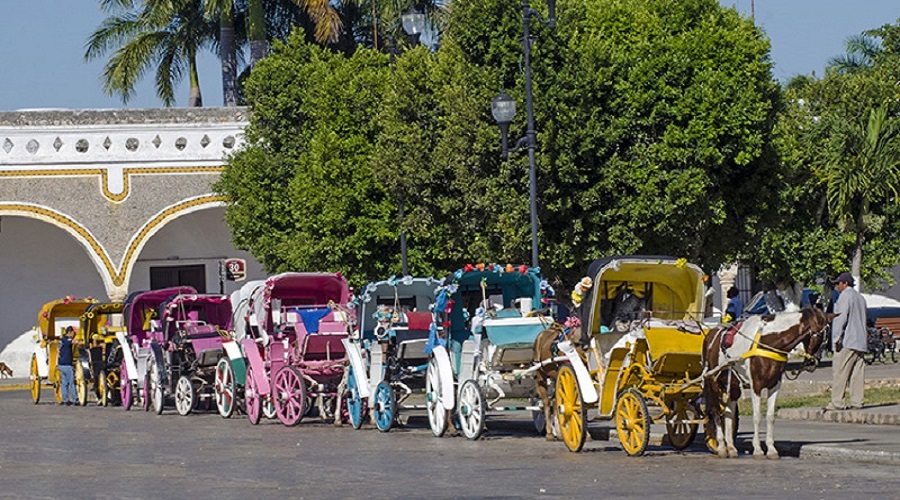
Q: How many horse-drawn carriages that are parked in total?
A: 9